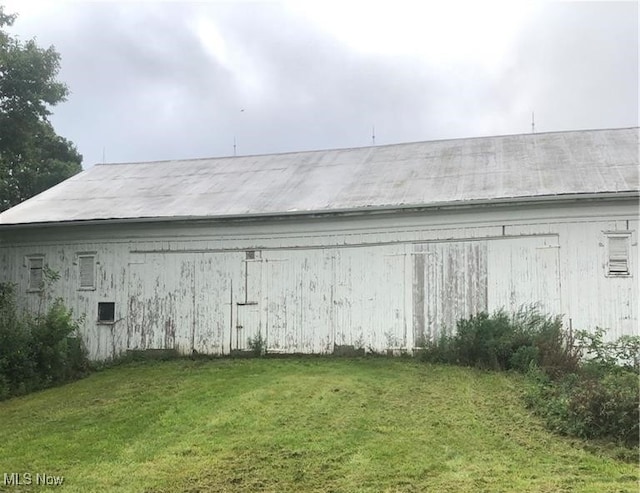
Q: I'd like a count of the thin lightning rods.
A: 4